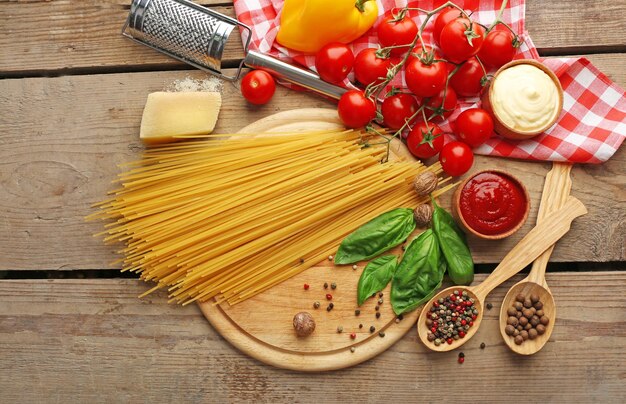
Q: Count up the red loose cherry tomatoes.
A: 4